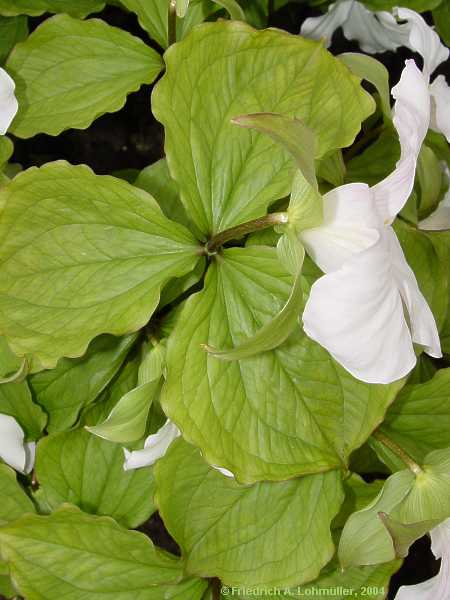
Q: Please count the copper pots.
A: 0